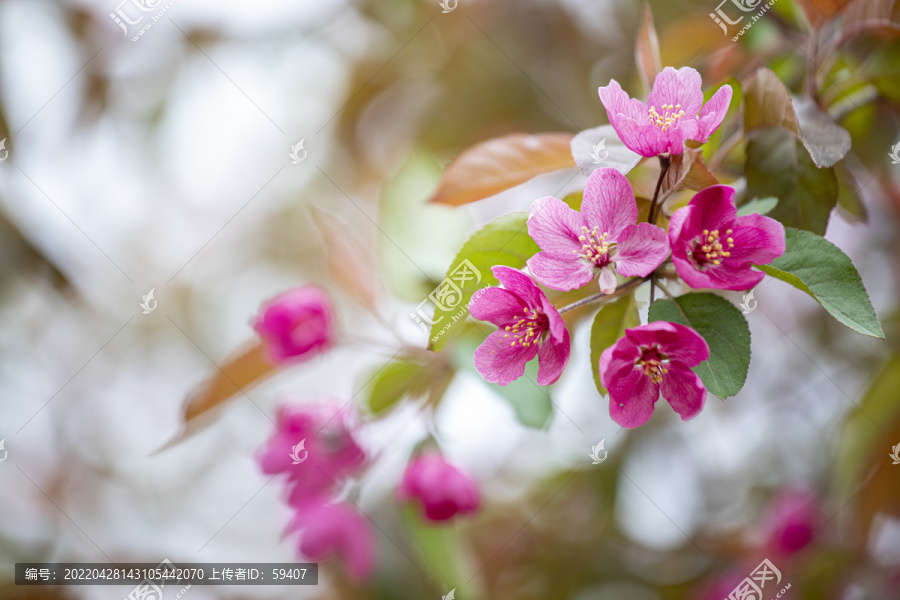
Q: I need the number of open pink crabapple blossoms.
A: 5